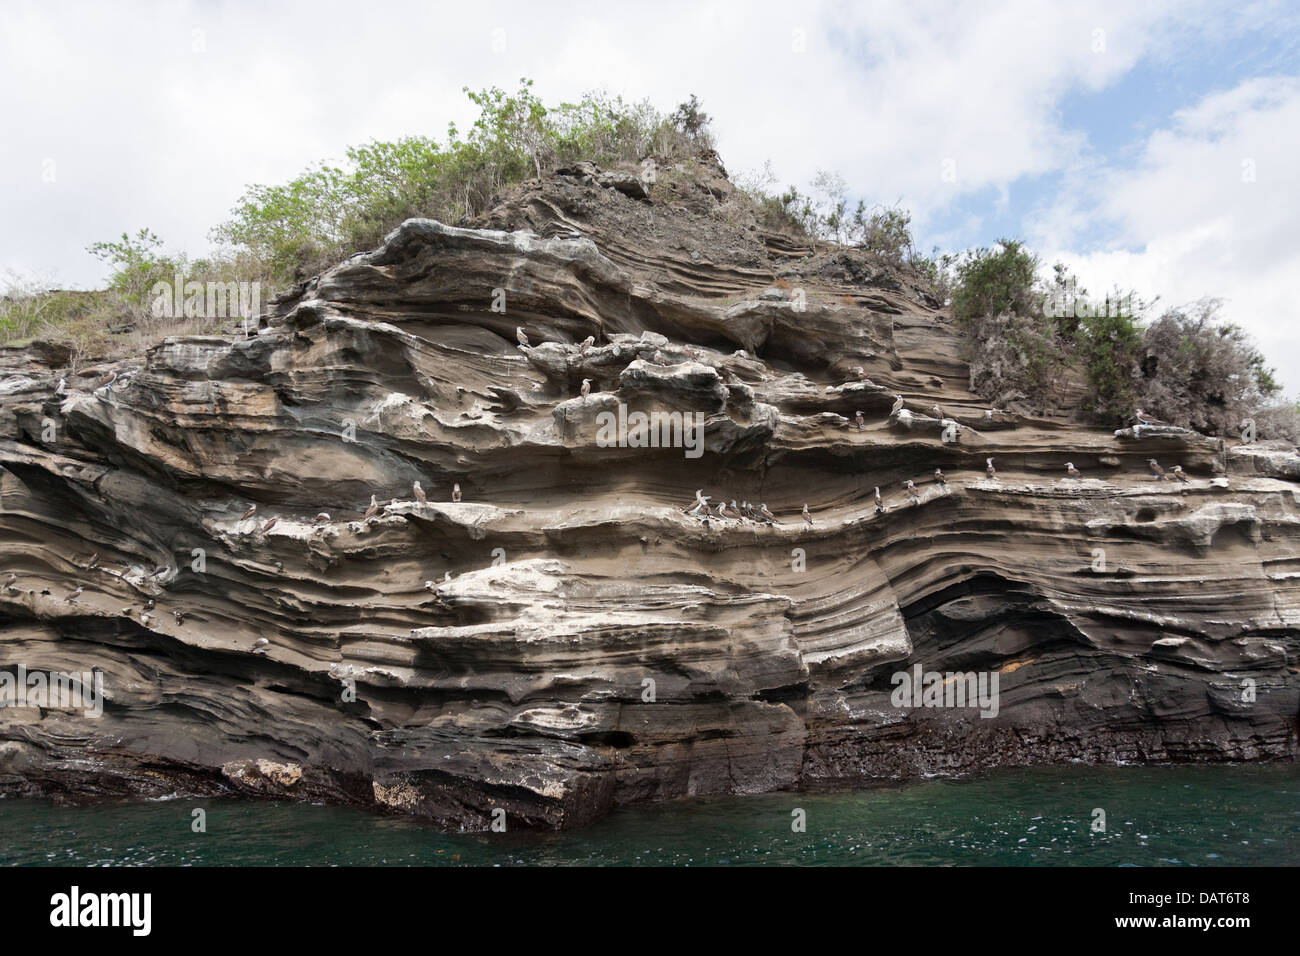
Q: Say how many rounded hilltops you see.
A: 1